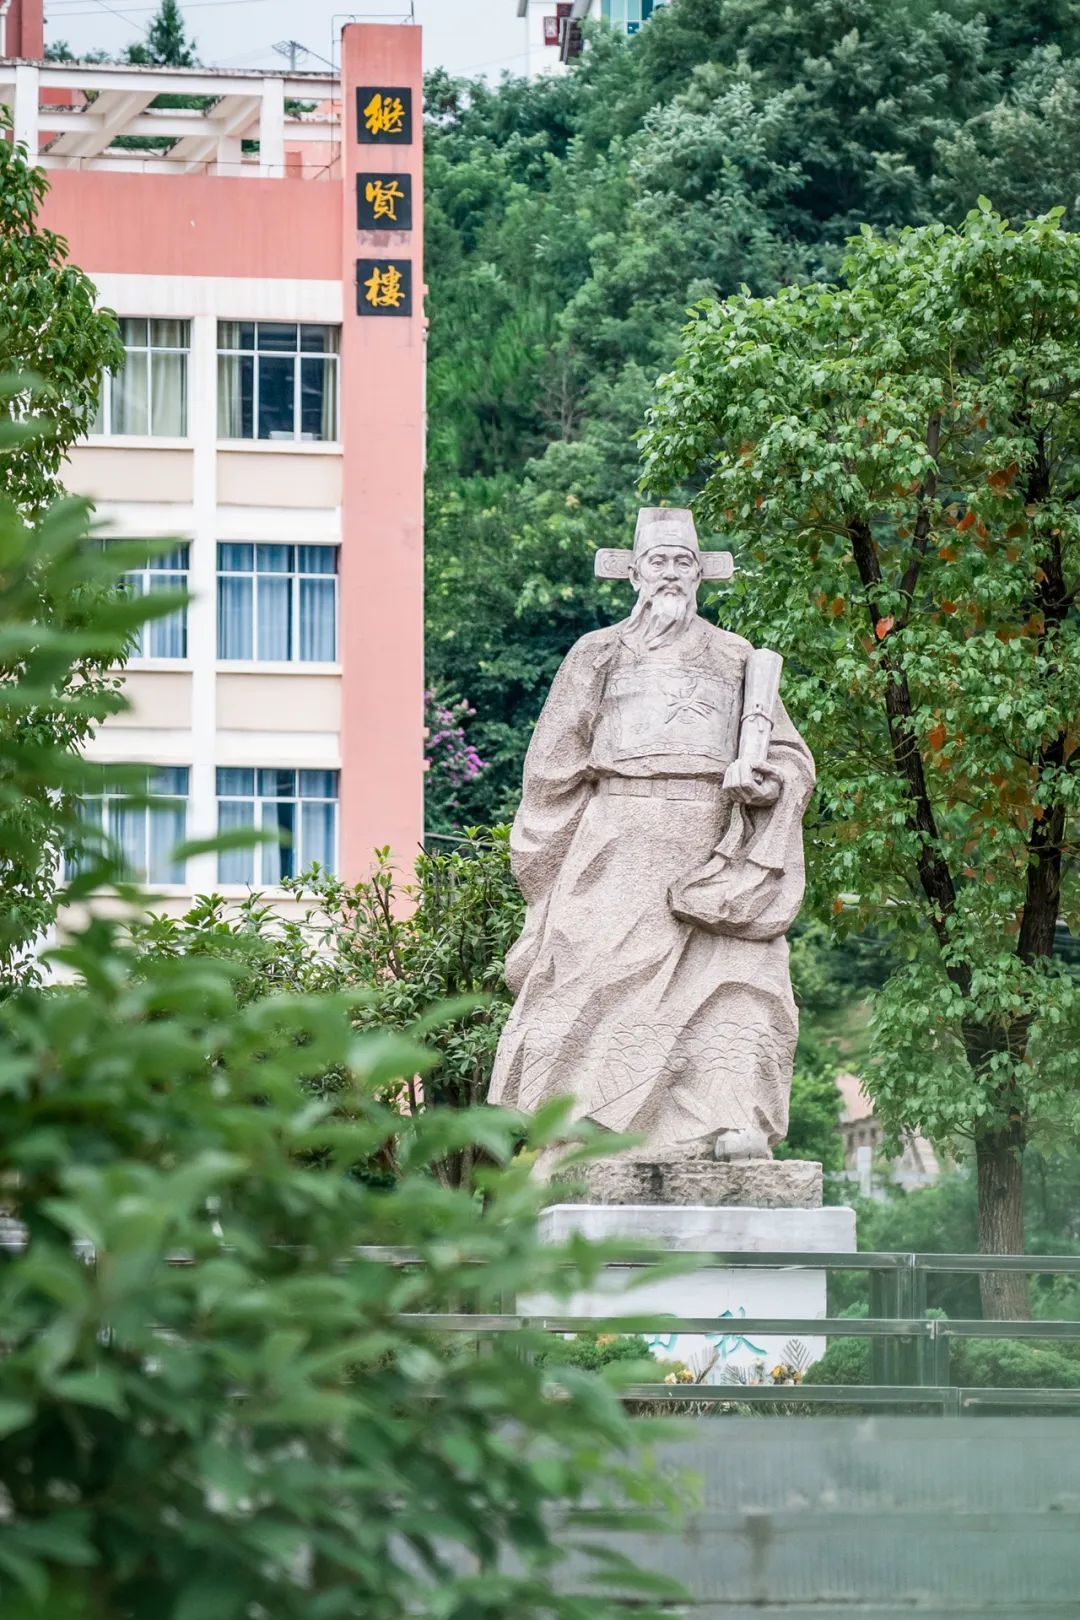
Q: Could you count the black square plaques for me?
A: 3